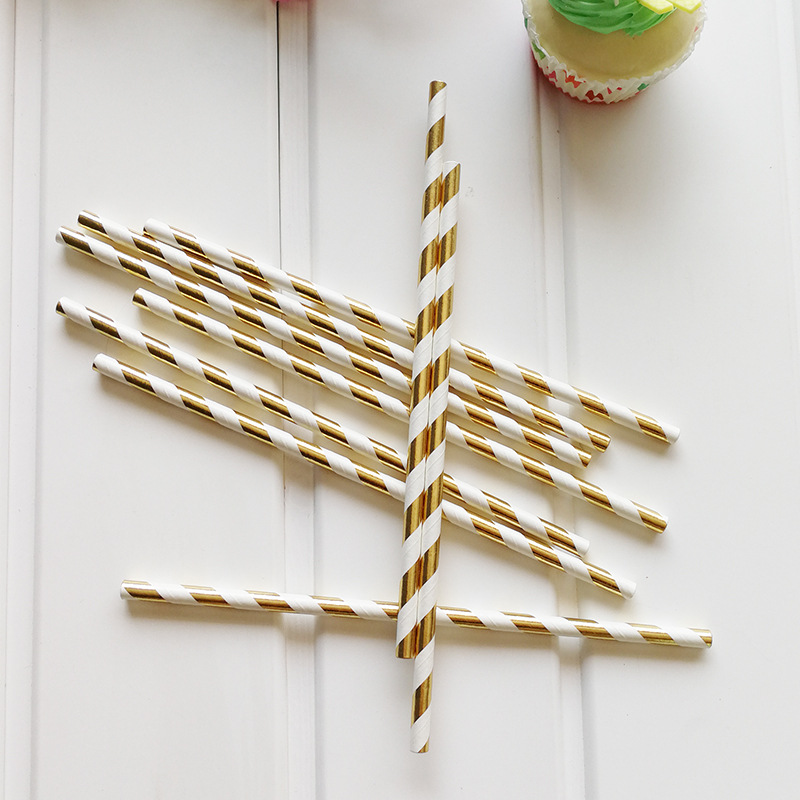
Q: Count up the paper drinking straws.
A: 9